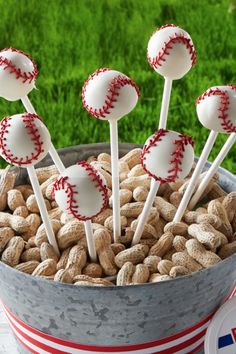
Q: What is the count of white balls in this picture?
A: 7